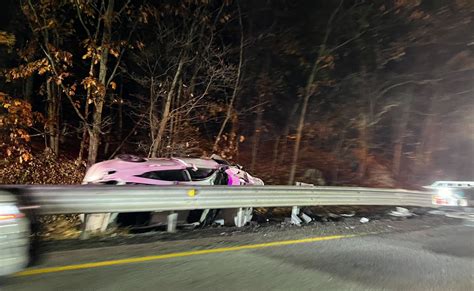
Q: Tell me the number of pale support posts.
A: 4